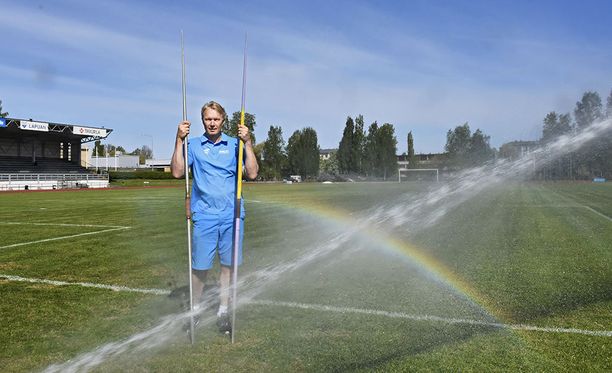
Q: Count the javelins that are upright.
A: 2